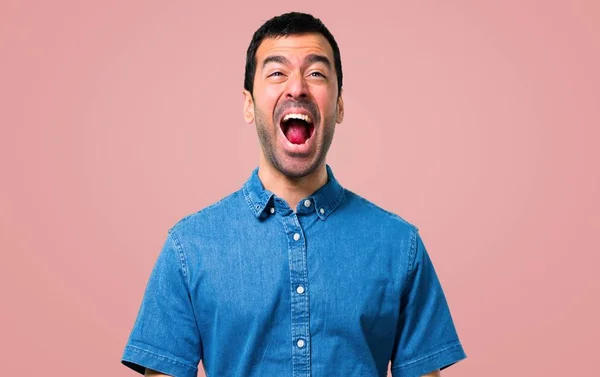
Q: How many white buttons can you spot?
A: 6